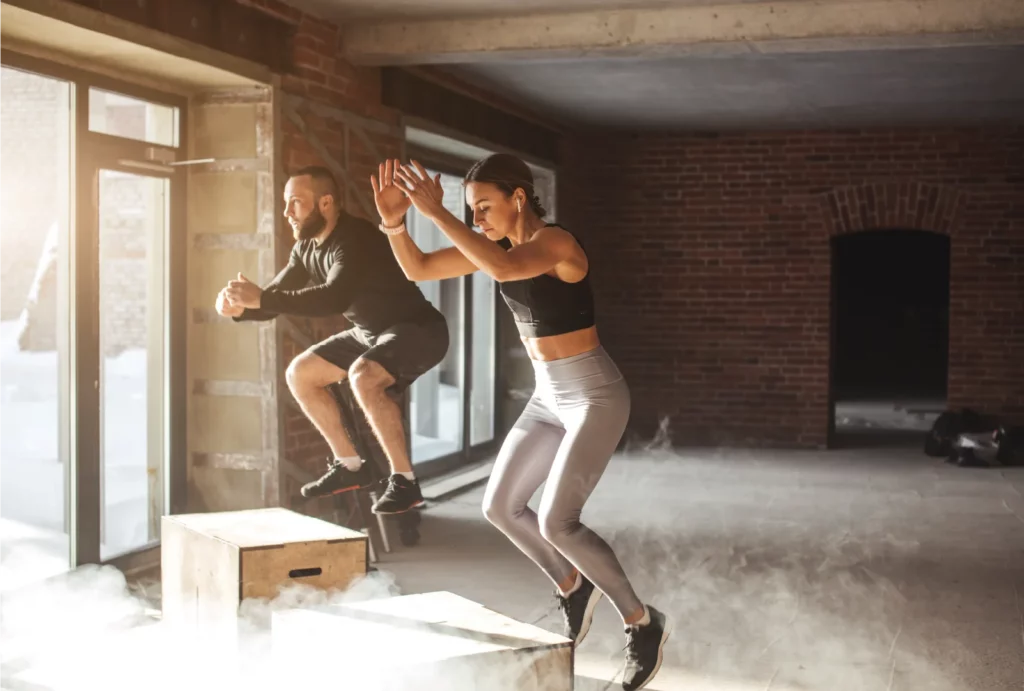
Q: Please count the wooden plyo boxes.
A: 2